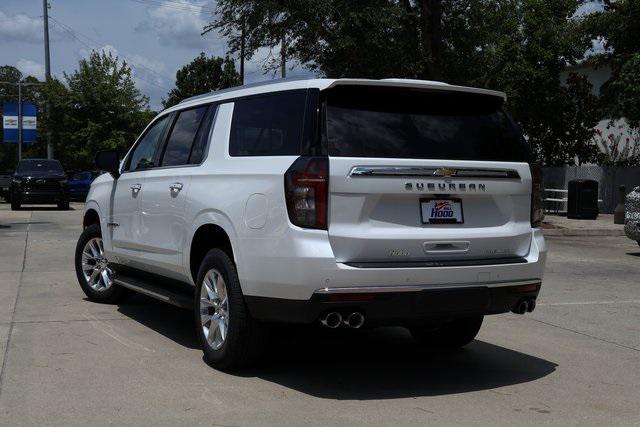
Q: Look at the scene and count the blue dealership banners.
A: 2